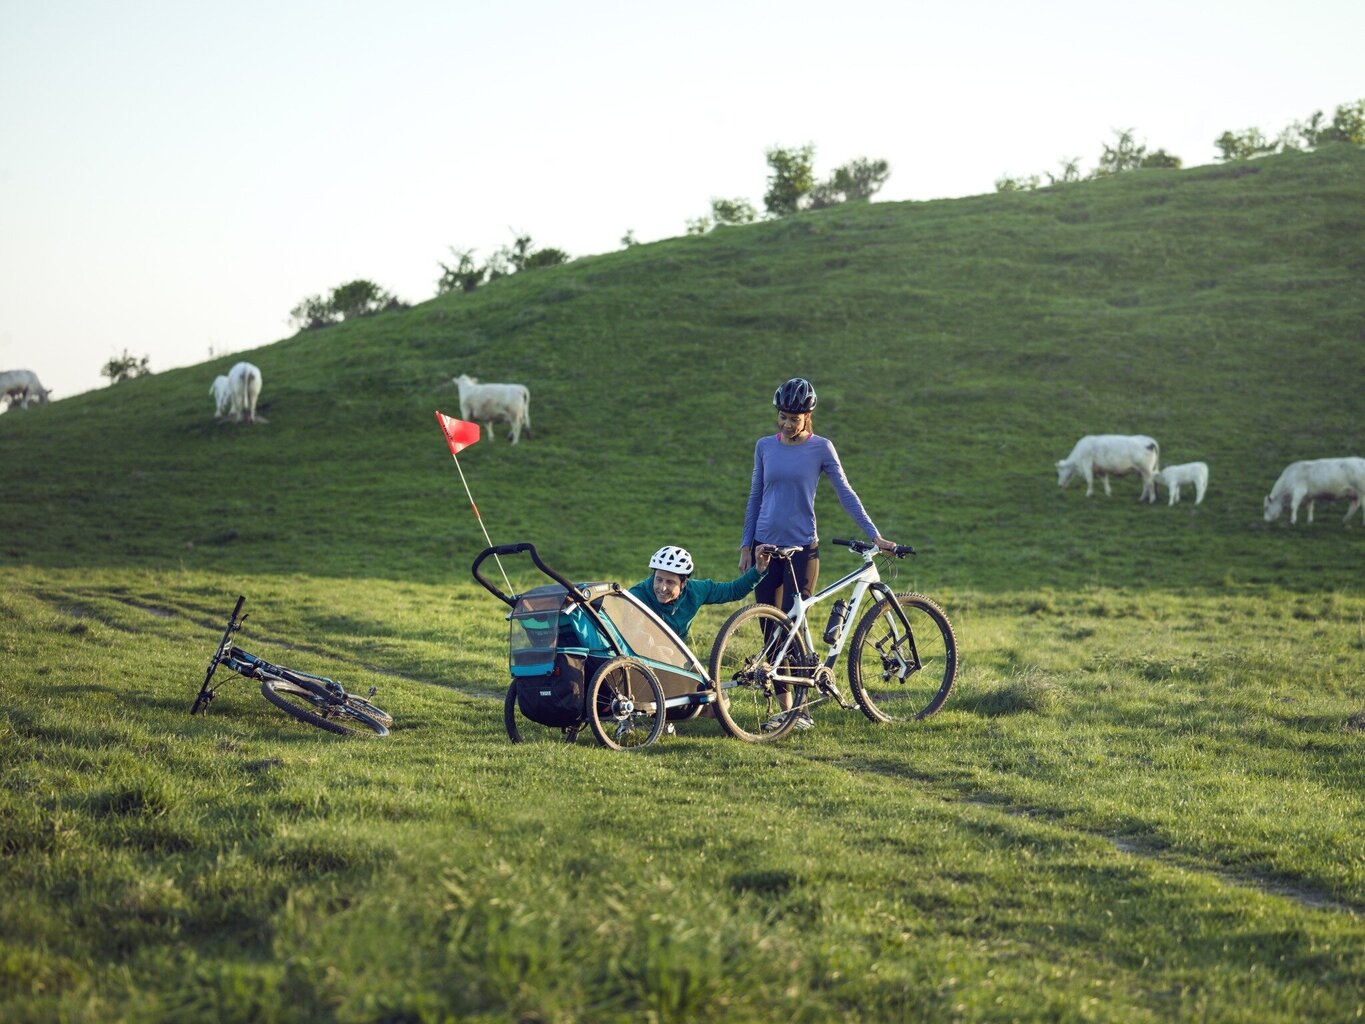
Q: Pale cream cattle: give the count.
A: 7